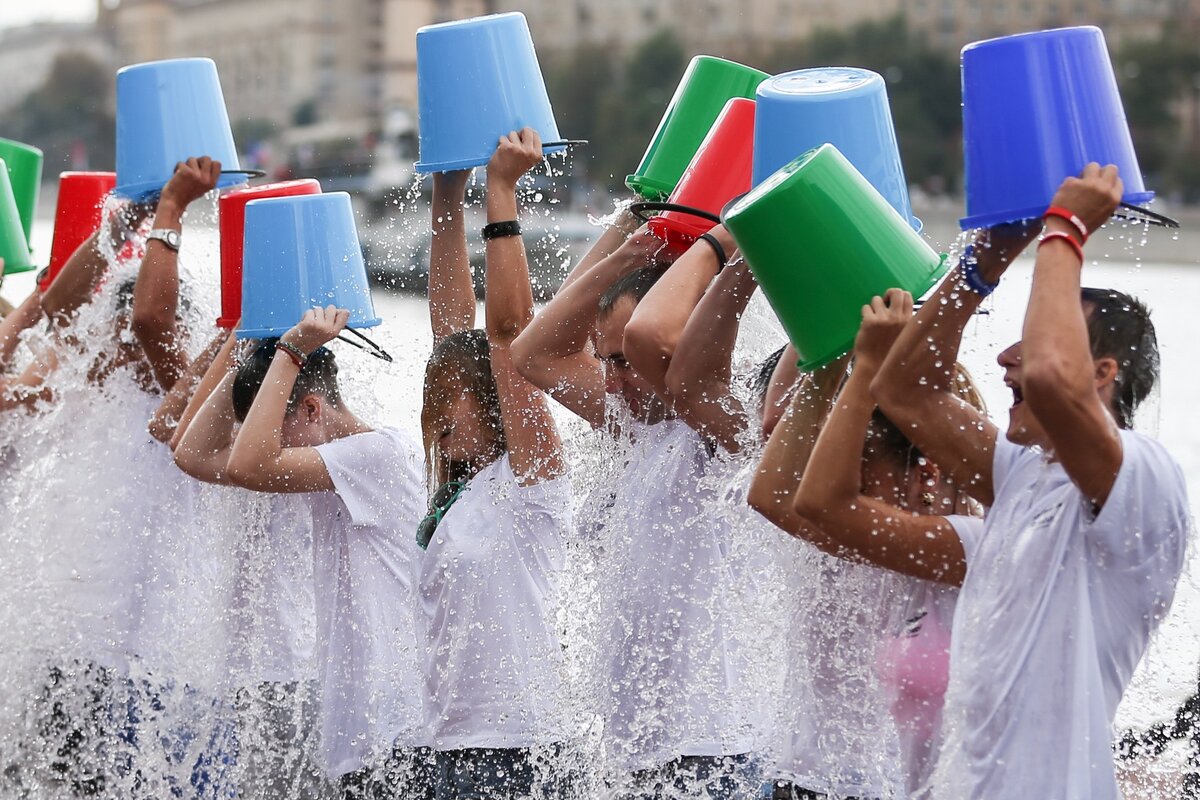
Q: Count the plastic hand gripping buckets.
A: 12